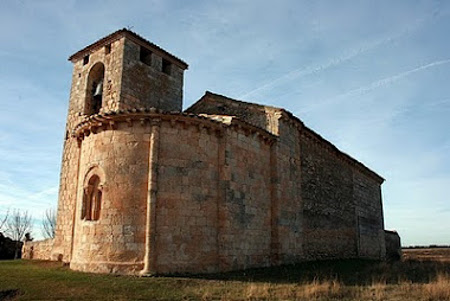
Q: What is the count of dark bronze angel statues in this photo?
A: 0